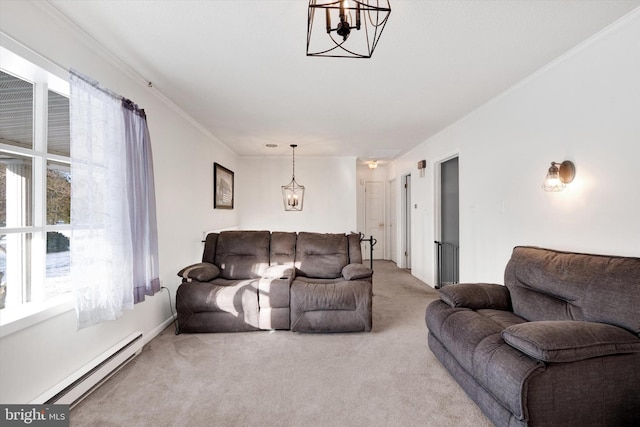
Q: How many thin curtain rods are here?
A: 1